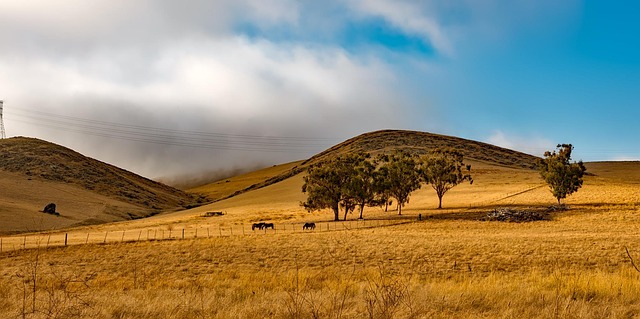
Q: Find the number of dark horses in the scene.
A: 3